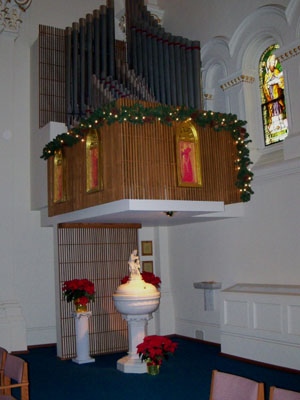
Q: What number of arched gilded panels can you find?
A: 3